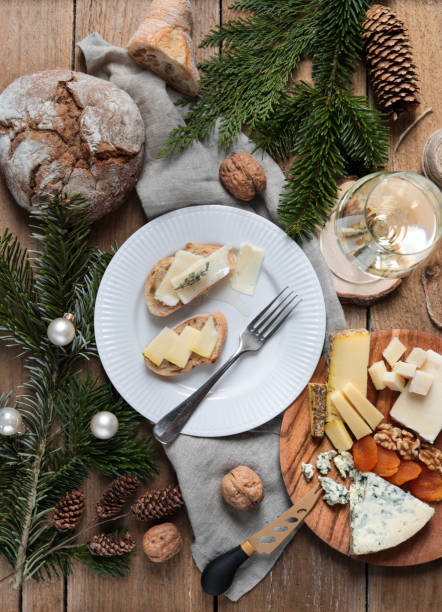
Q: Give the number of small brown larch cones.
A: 4